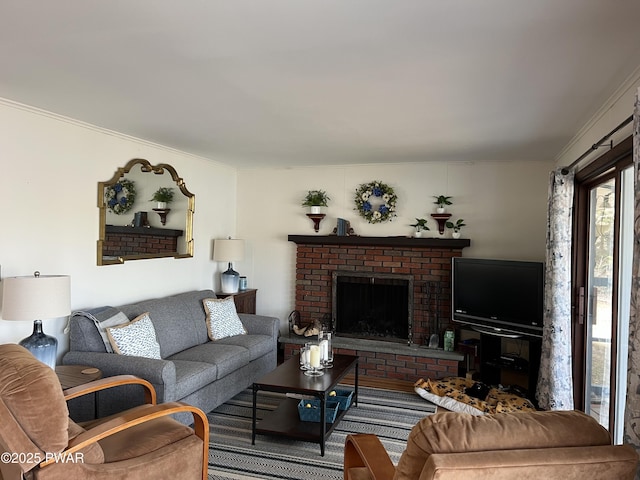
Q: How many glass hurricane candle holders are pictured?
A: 3